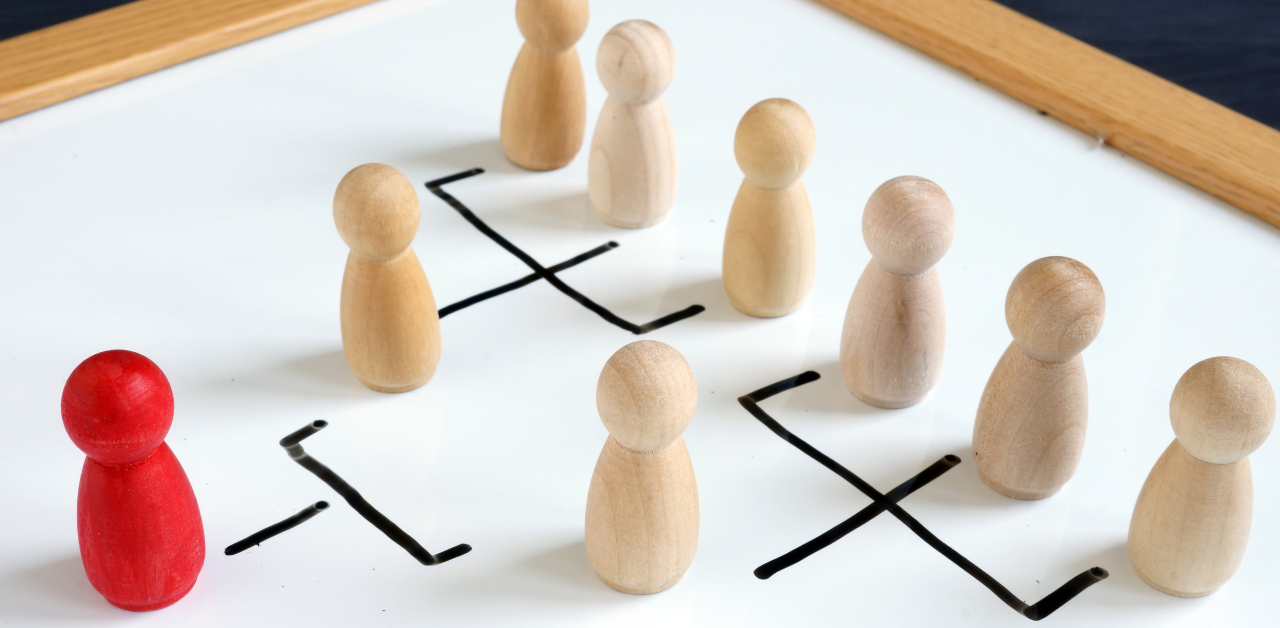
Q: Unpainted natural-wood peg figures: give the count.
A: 8